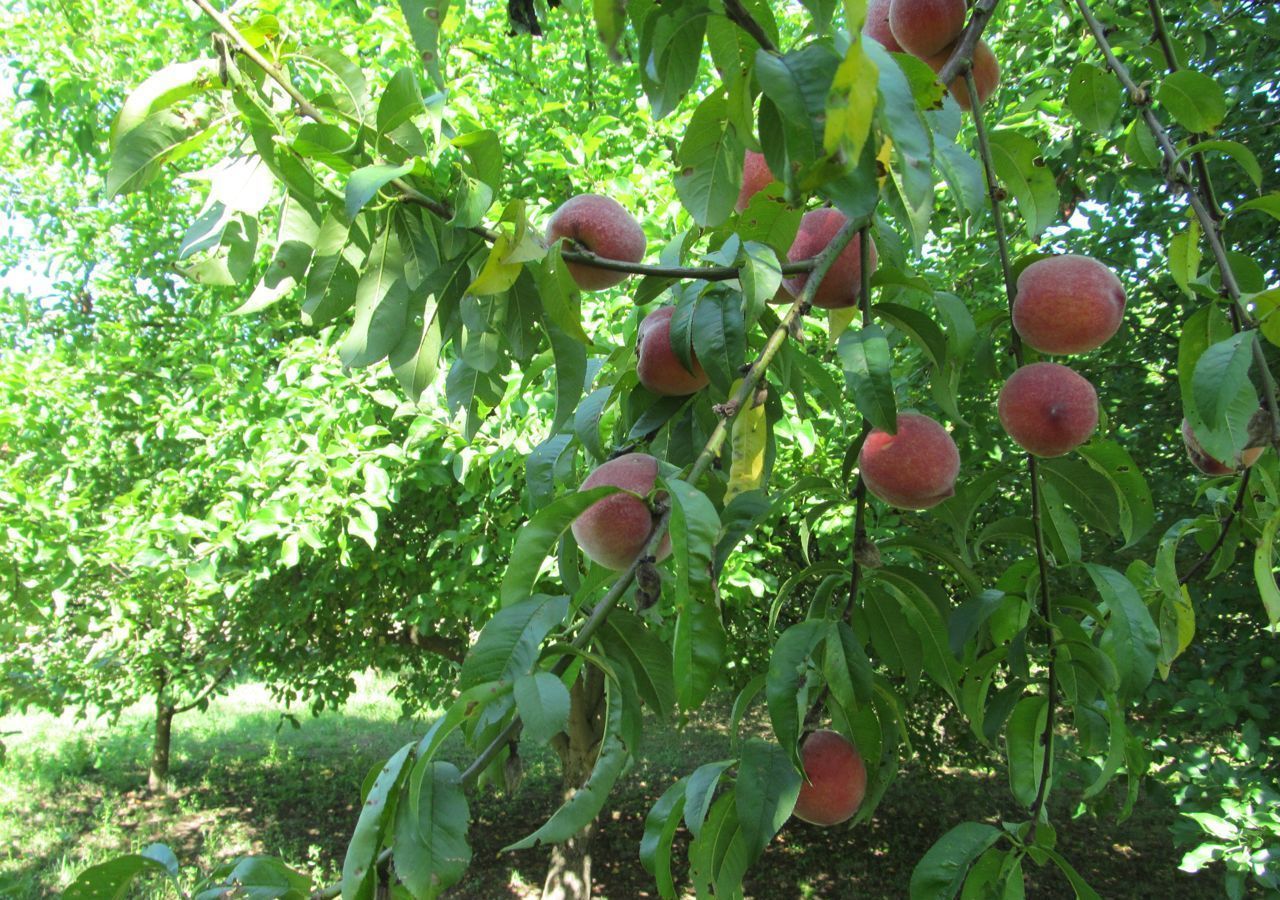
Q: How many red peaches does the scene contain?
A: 13